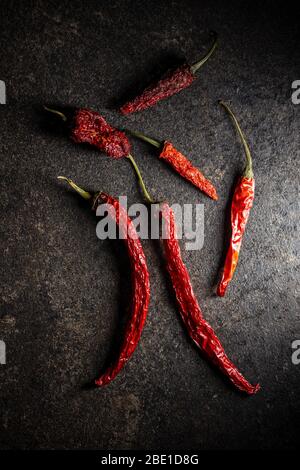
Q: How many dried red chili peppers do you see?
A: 6